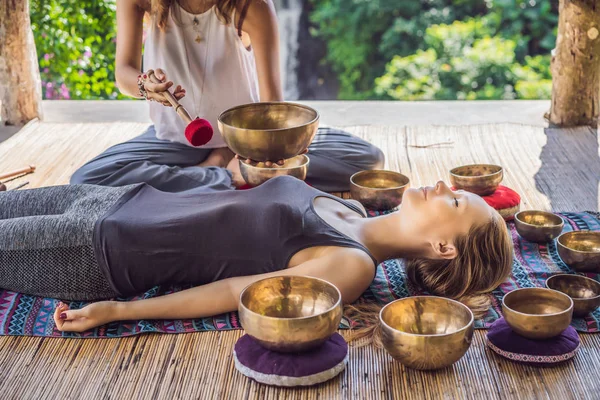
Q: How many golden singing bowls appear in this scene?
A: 10